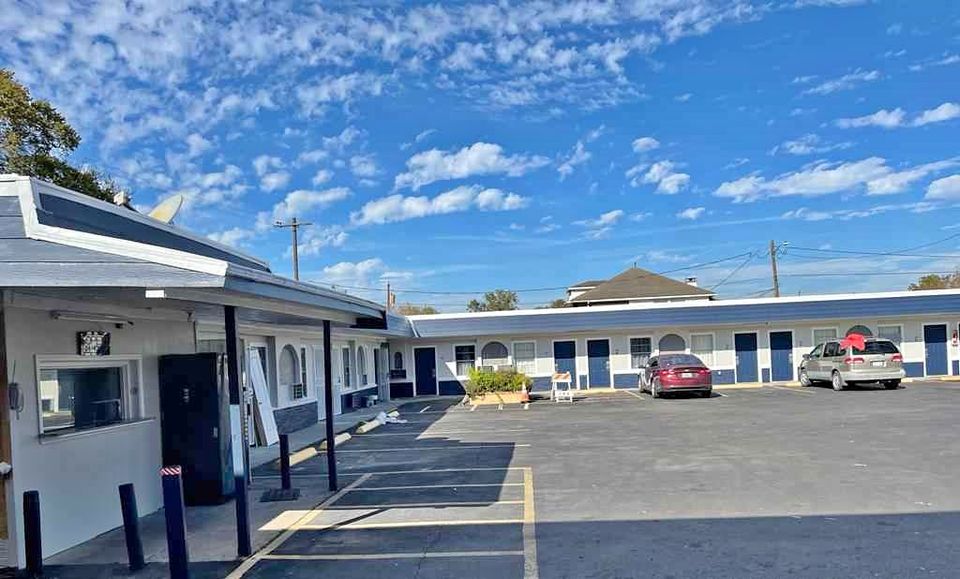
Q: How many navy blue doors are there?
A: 6